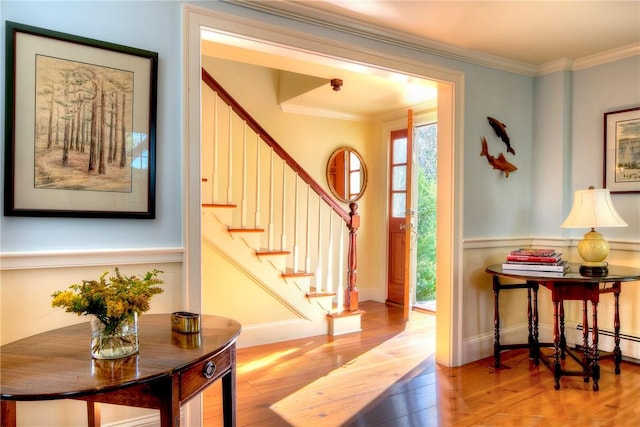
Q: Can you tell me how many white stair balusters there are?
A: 11